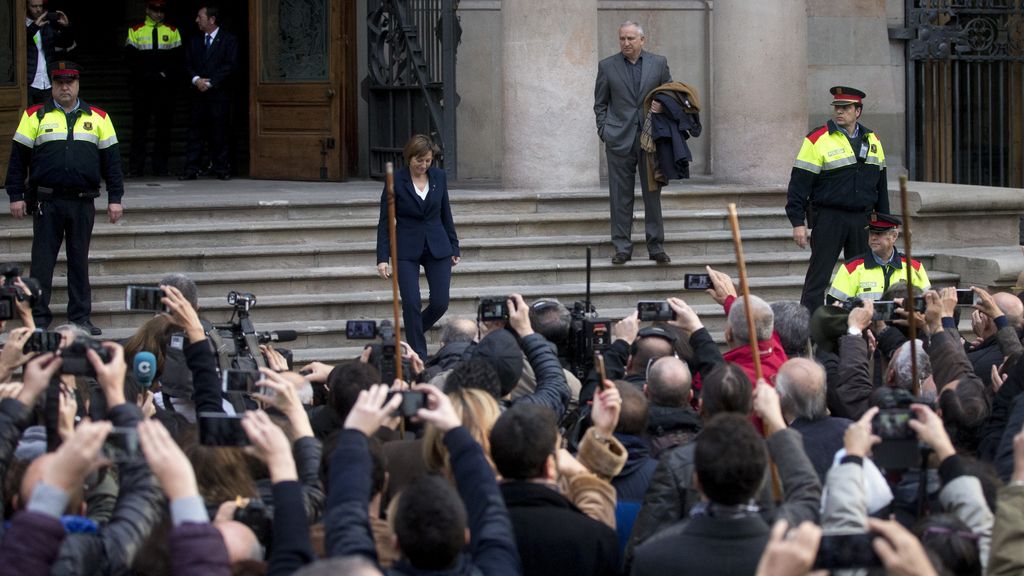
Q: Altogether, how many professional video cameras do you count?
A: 3